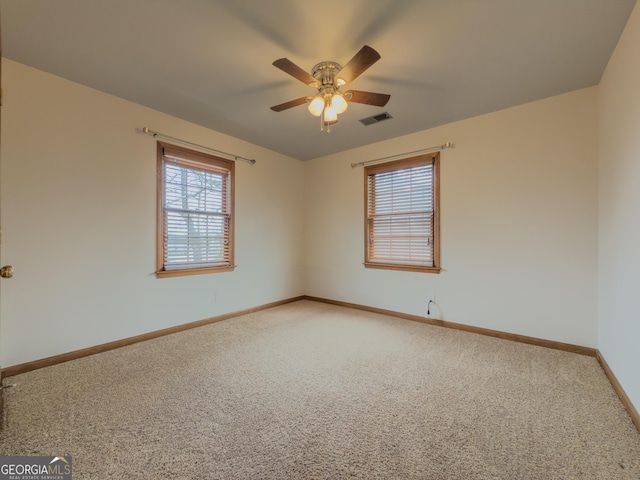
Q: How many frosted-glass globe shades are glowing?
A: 3